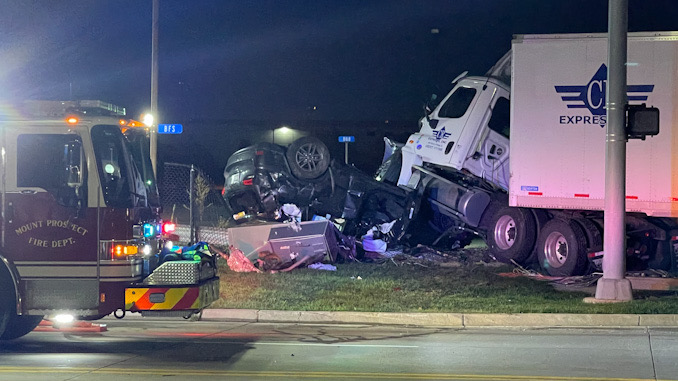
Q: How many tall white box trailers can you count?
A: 1